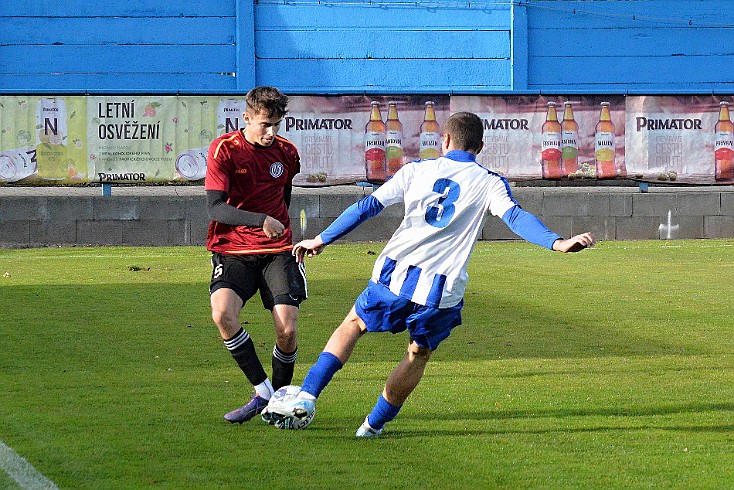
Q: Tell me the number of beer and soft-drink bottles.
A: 7